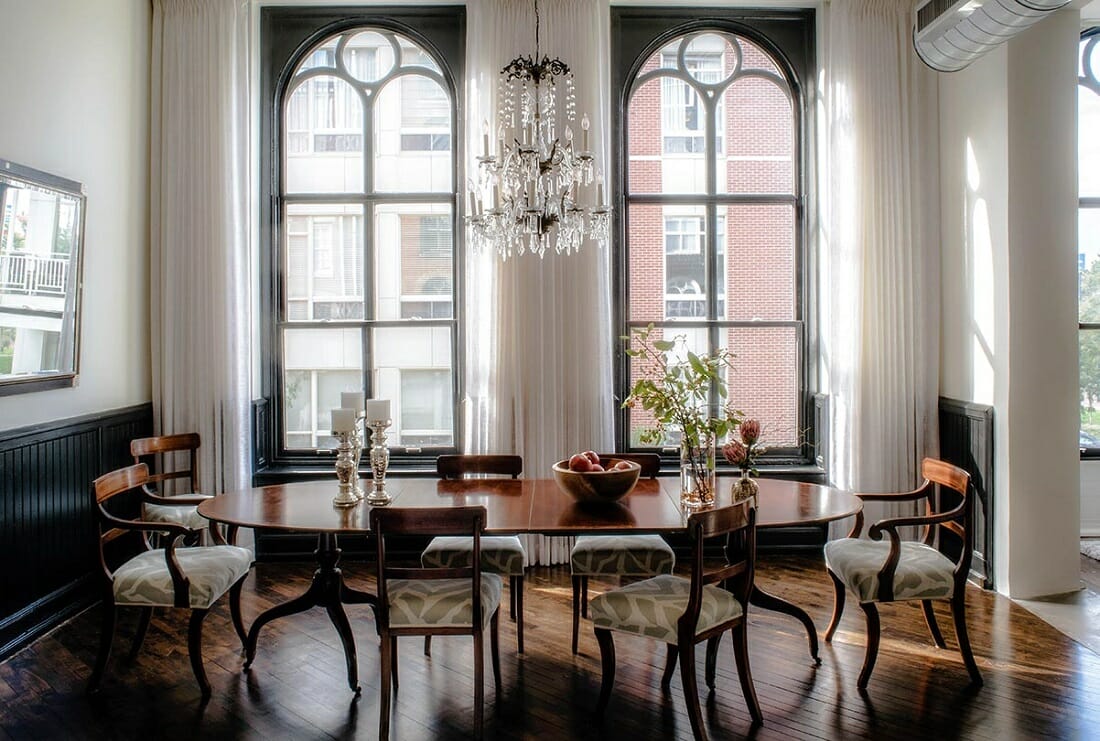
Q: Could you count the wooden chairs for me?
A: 7